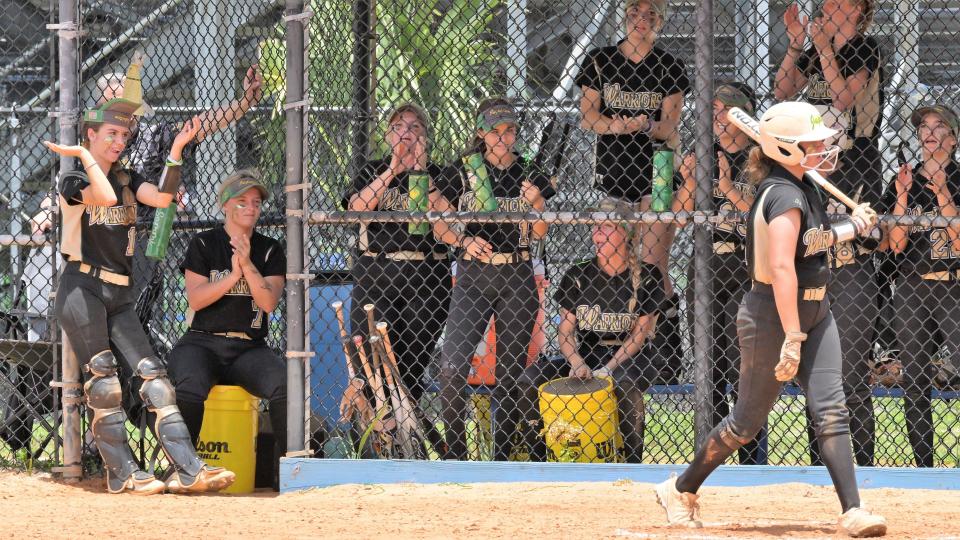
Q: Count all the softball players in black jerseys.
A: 11